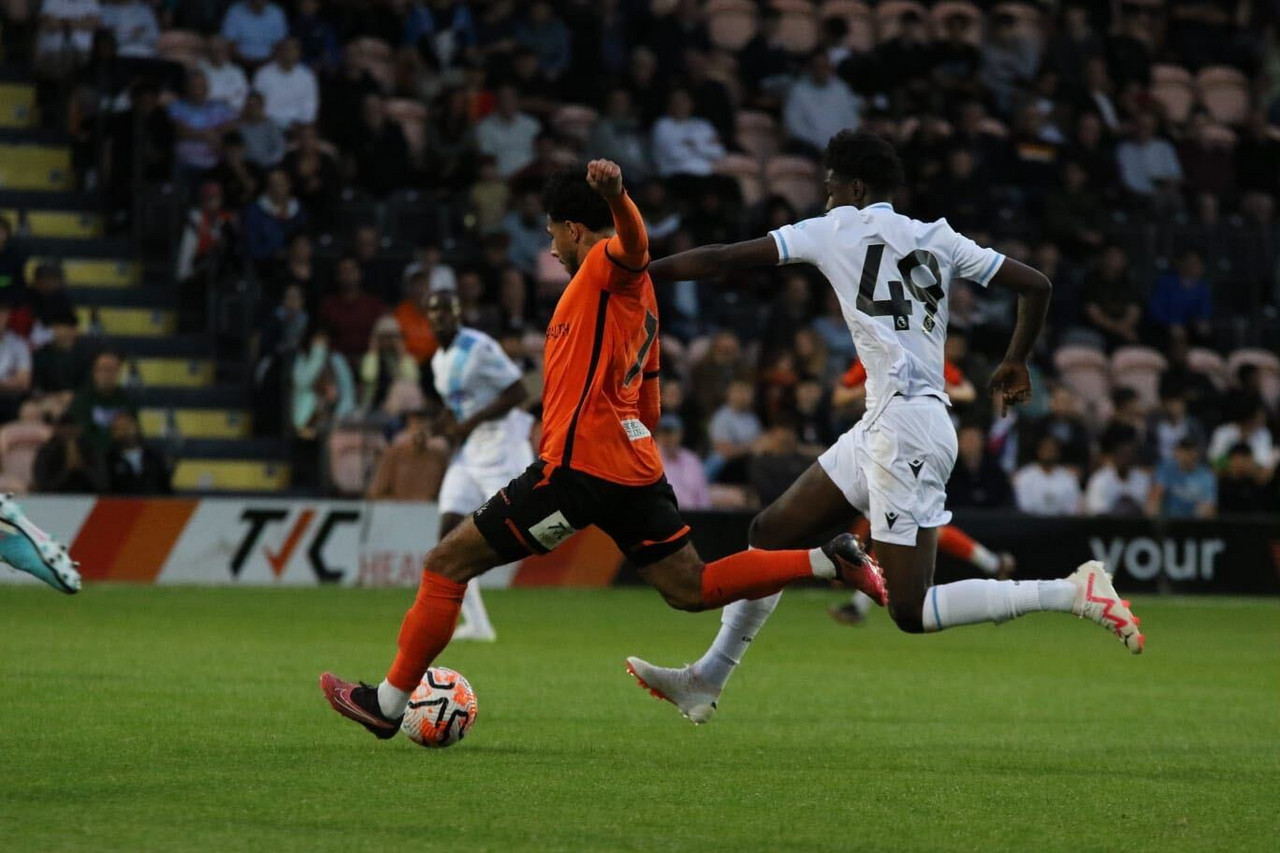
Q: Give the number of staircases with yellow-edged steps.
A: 1